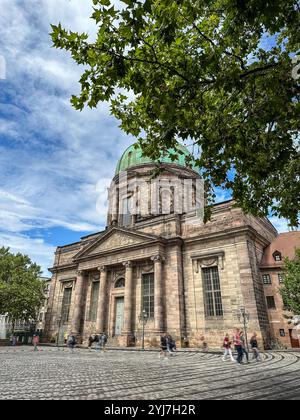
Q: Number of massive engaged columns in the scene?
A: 4